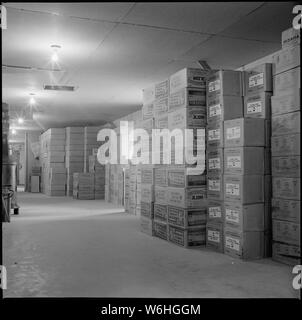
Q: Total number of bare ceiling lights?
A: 4